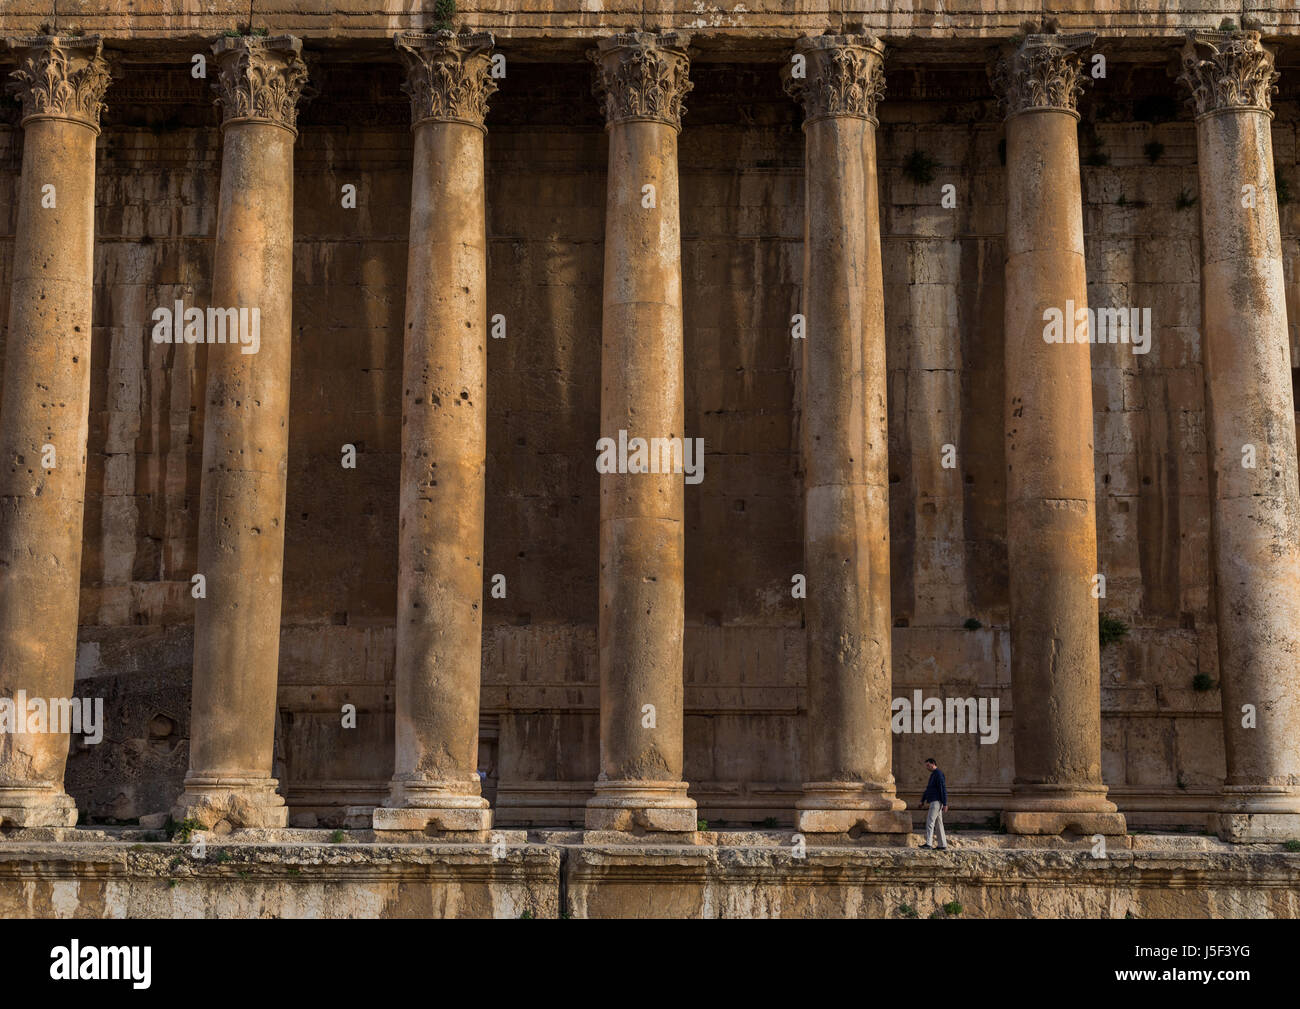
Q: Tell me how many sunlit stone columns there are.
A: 7